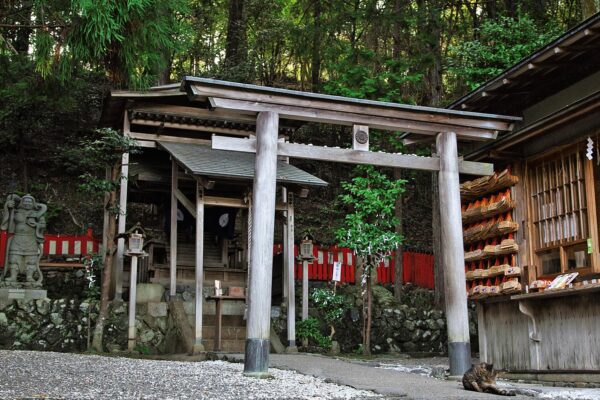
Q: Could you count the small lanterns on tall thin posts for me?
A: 2